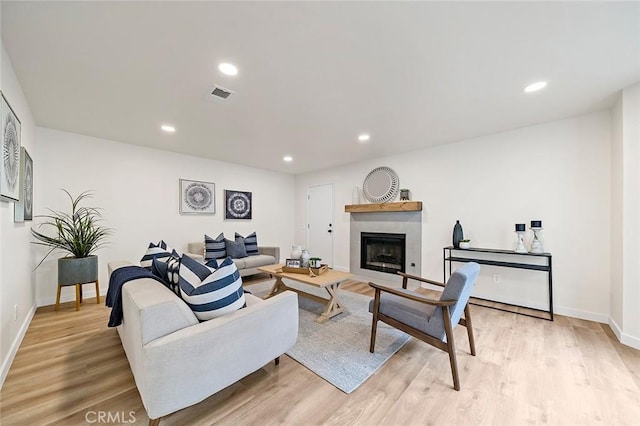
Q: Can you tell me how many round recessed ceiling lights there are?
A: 5